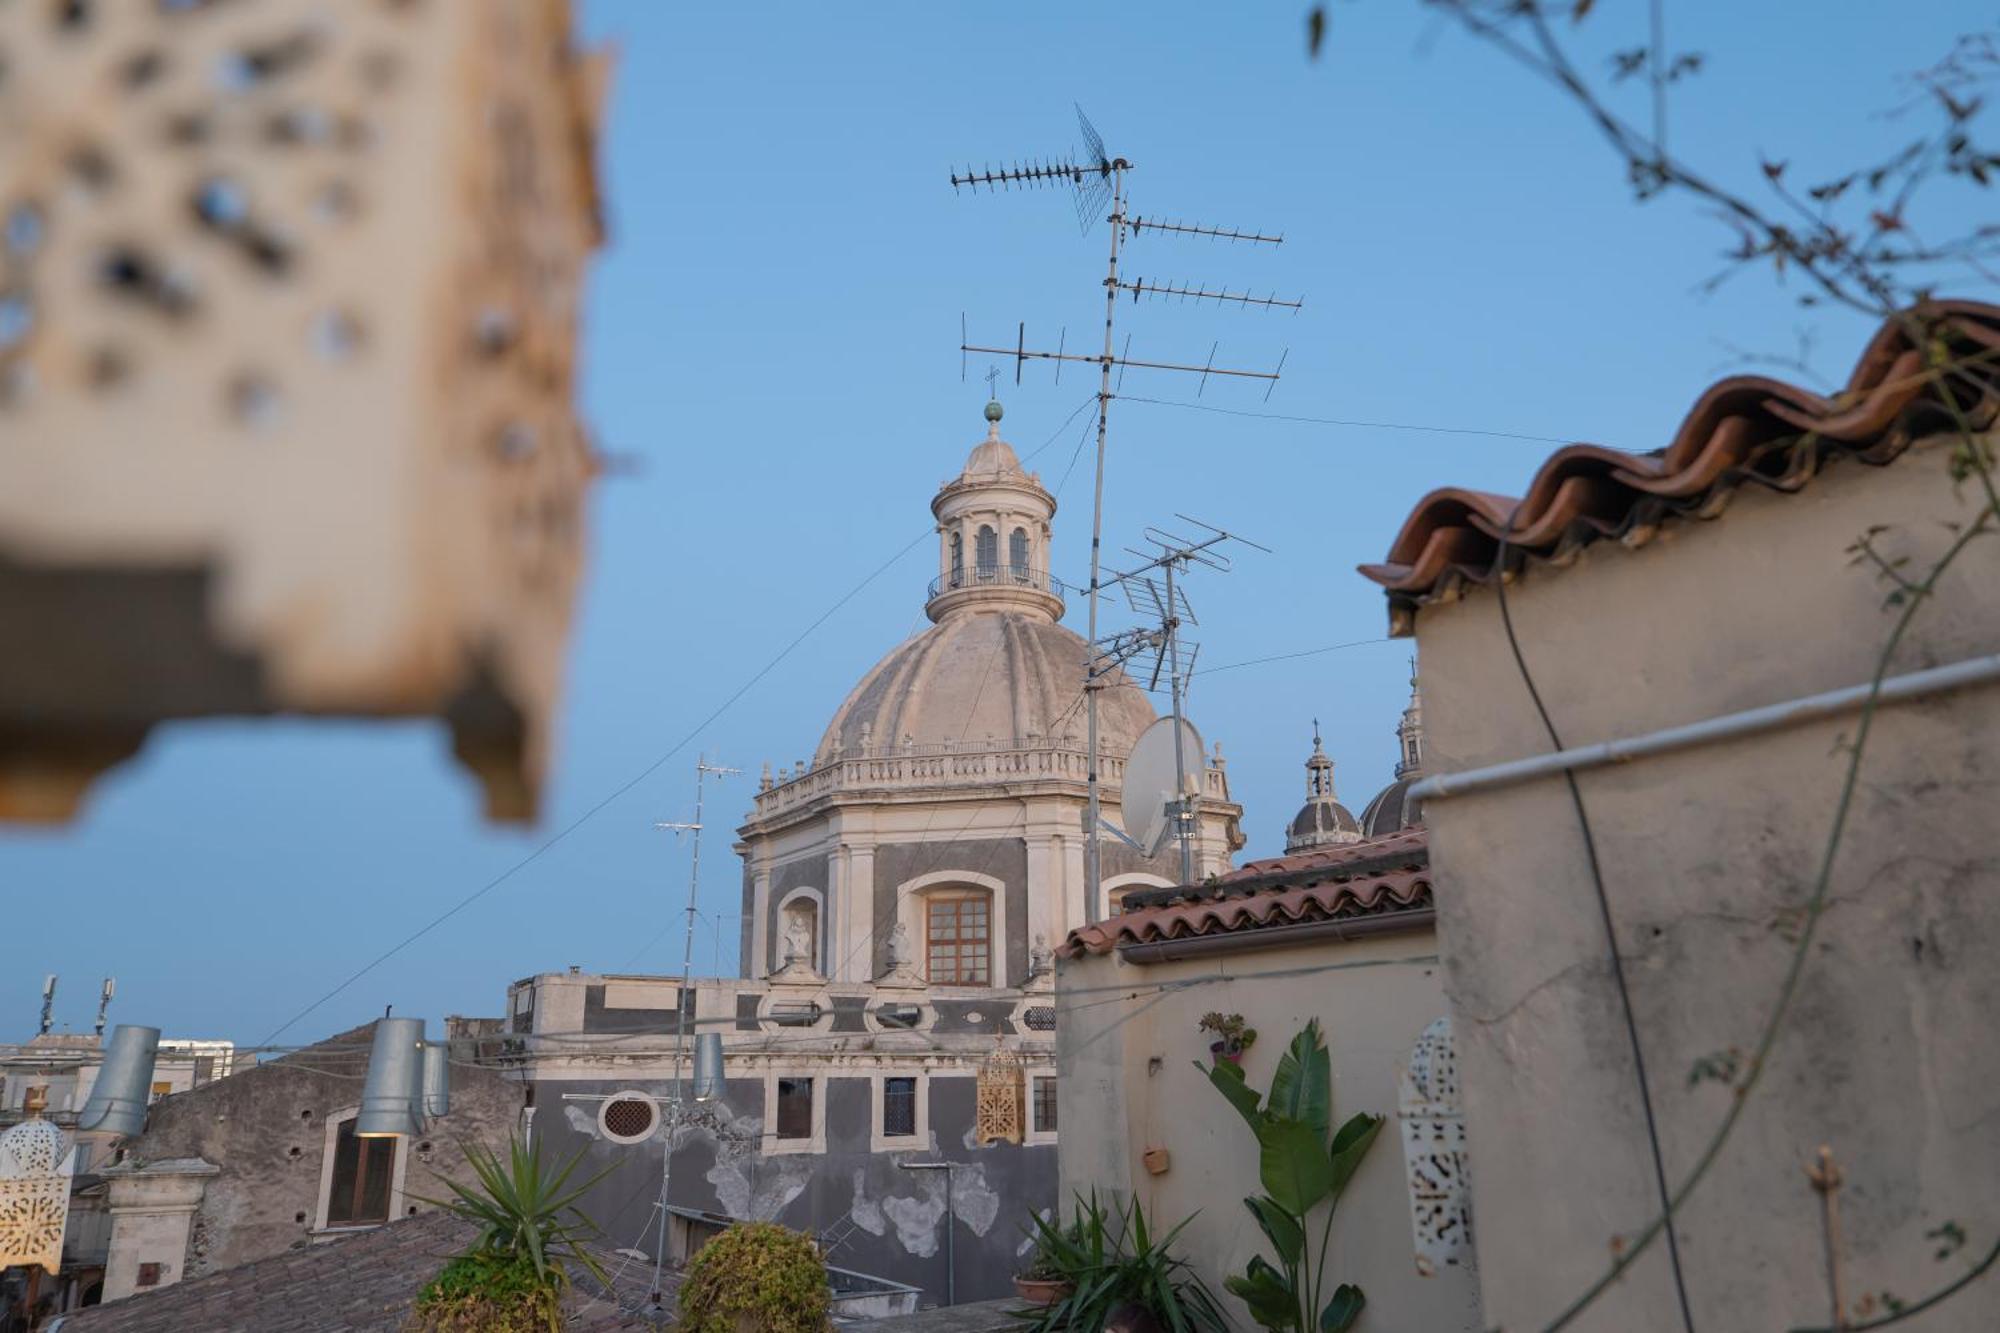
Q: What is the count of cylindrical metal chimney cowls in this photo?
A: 4